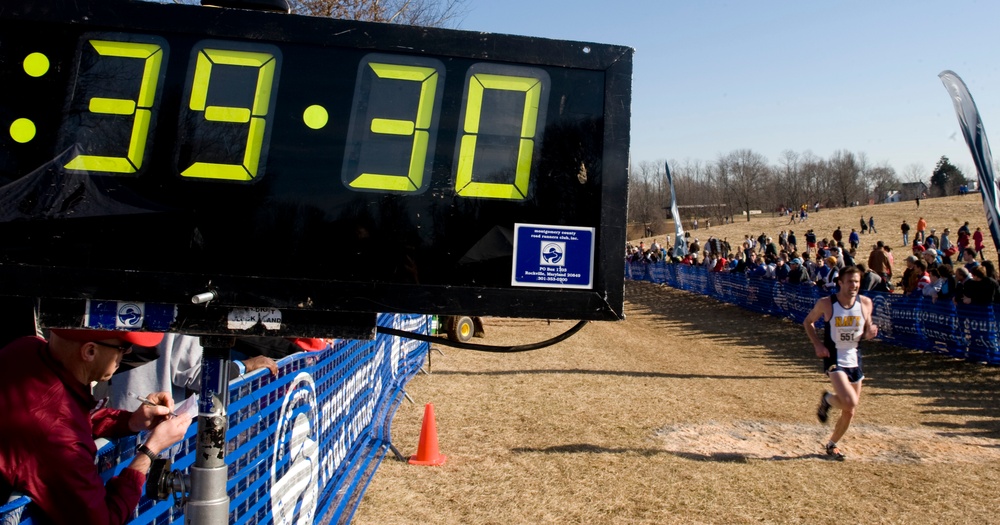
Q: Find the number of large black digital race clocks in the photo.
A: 1